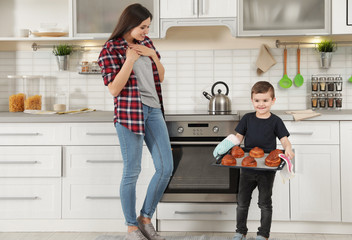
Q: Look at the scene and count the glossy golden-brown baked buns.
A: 6